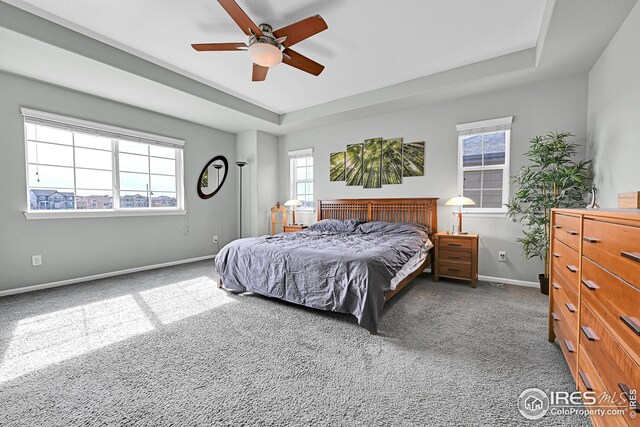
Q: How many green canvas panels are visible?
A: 5